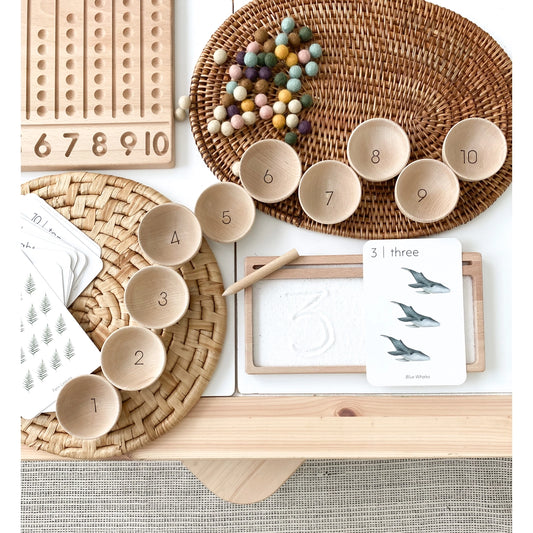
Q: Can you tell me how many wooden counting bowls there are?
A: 10